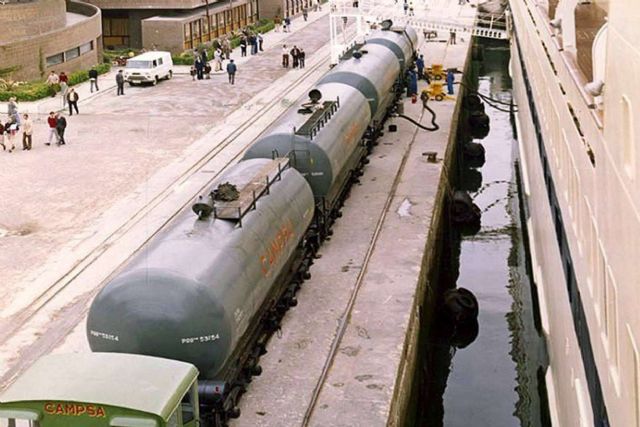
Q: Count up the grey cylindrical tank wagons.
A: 4